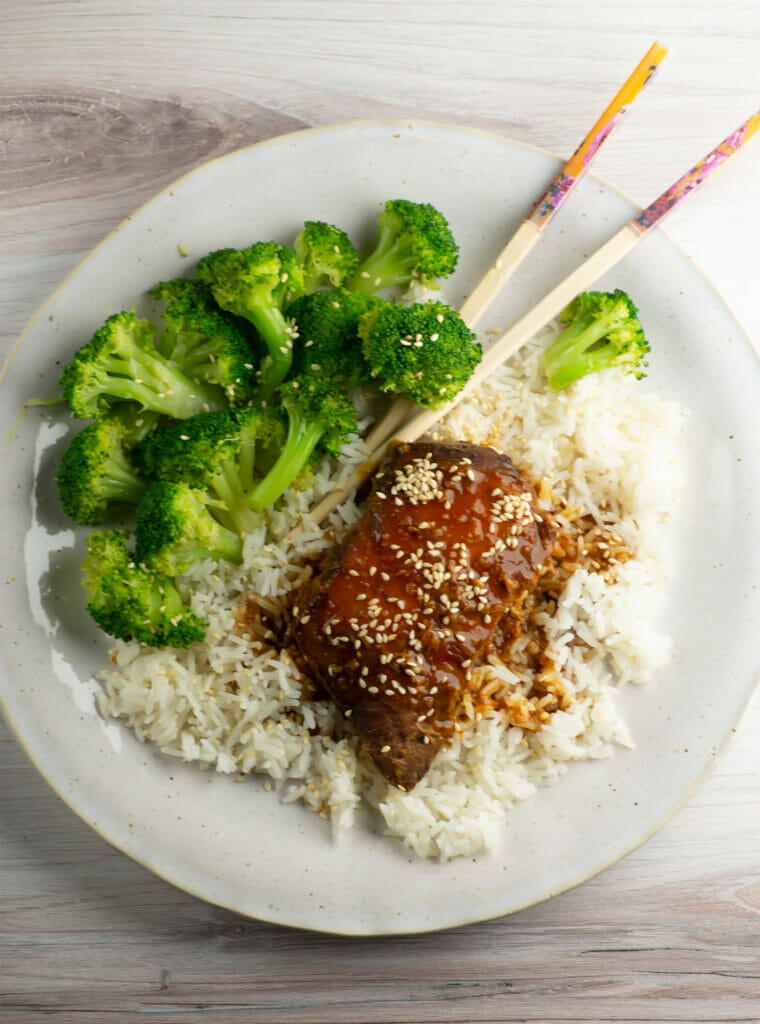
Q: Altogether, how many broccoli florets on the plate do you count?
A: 13